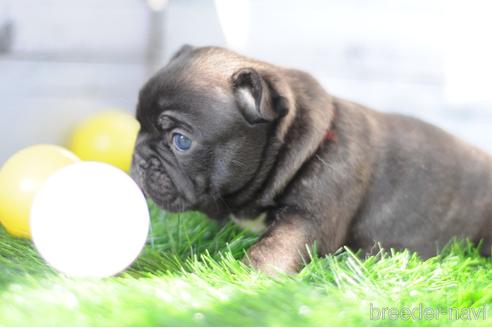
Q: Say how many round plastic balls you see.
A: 3